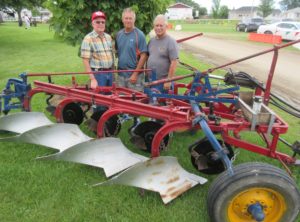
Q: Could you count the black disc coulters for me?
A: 4